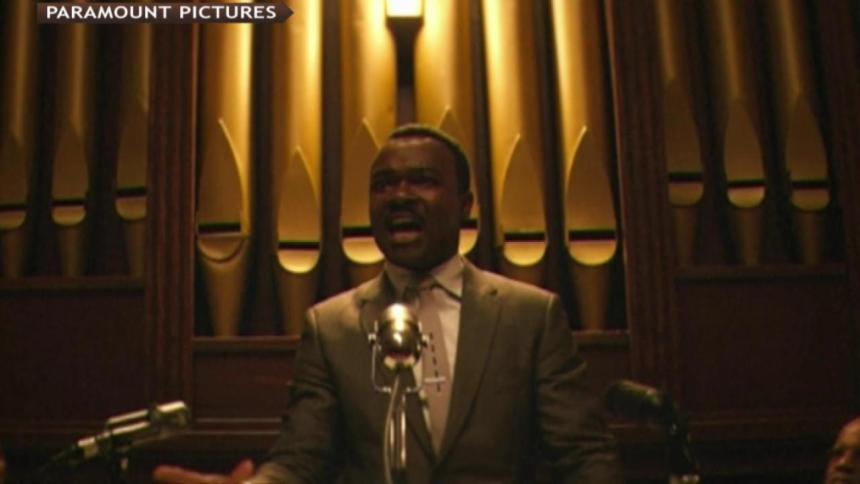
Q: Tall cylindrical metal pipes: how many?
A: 12